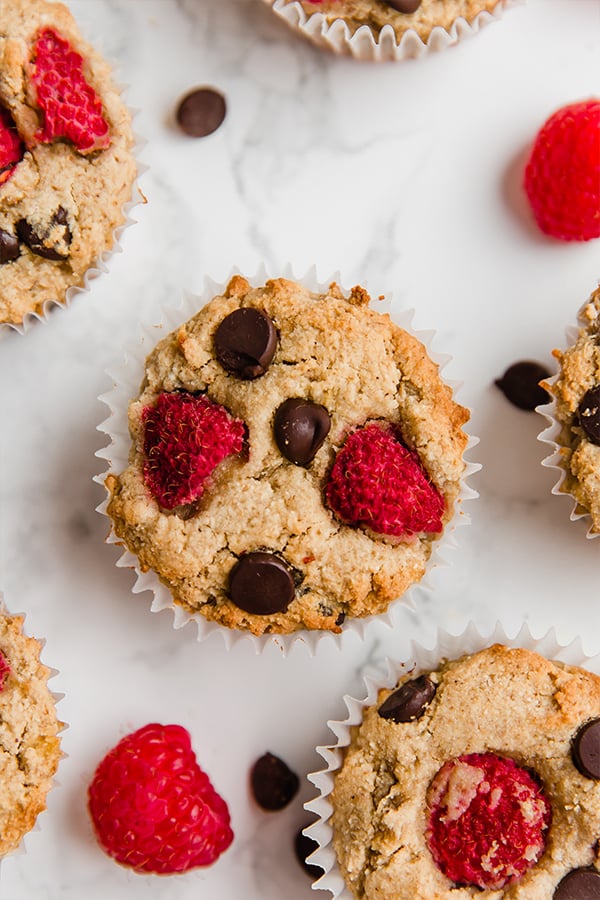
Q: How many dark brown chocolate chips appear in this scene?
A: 14